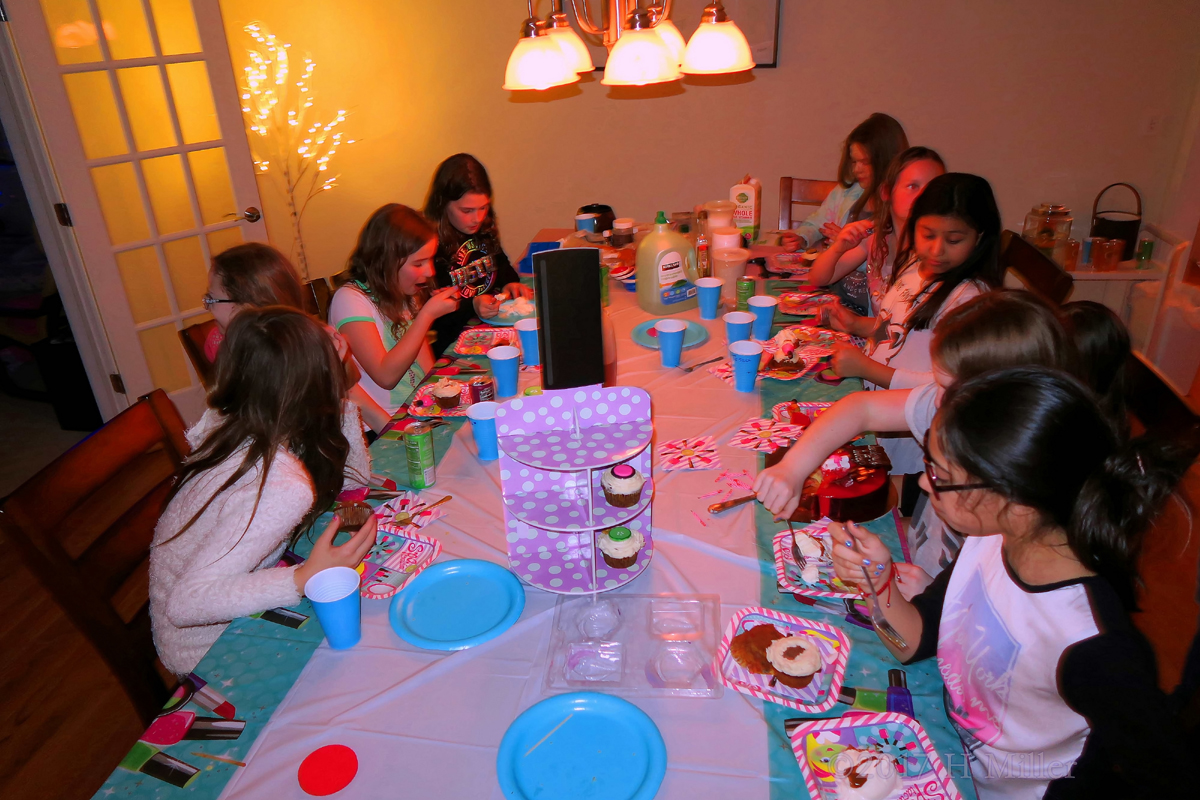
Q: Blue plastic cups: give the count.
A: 10